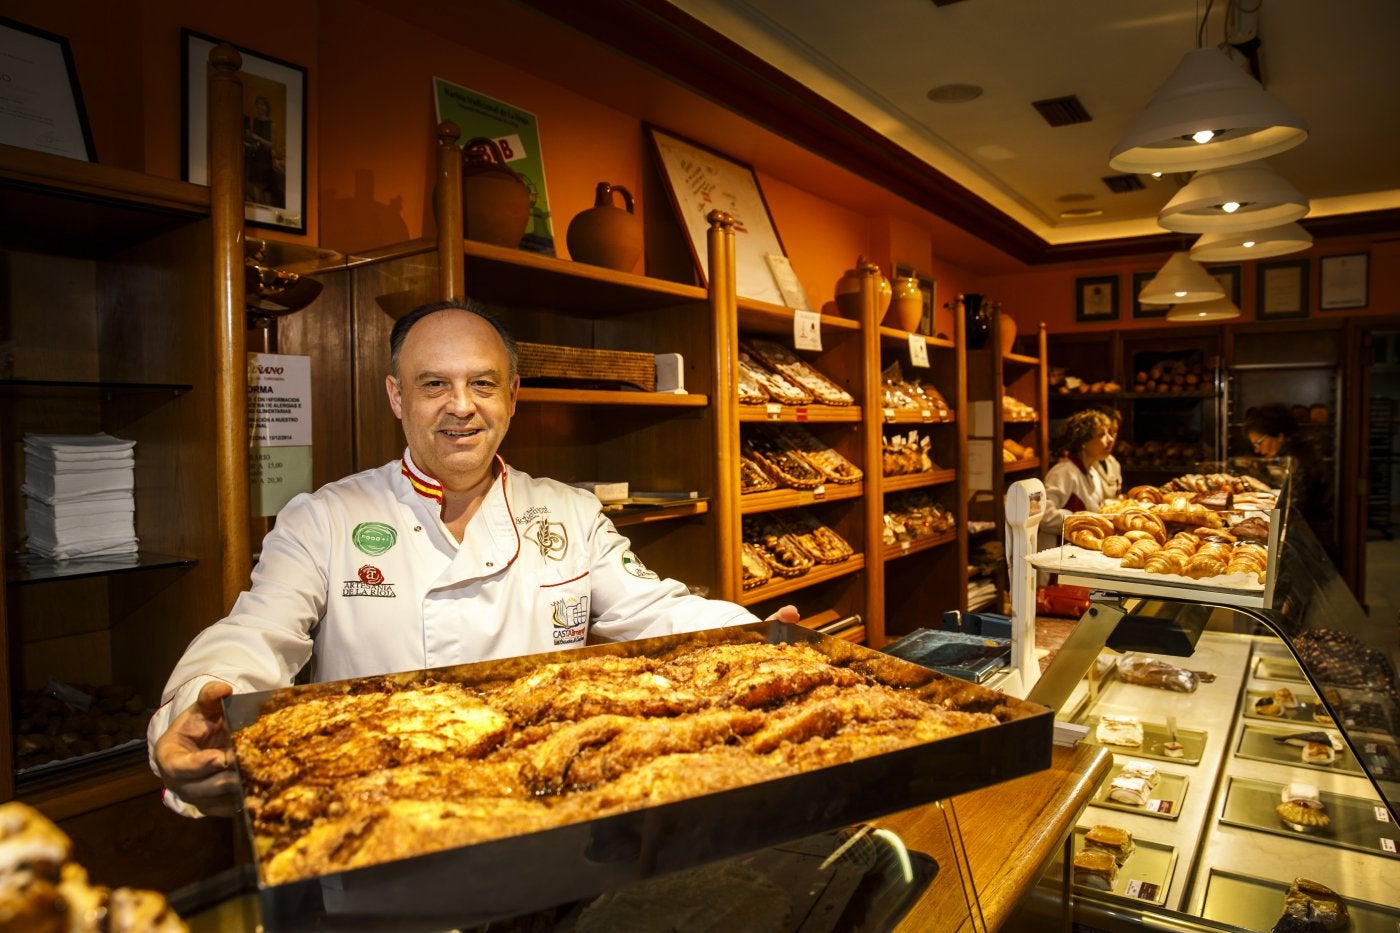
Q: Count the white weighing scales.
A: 1